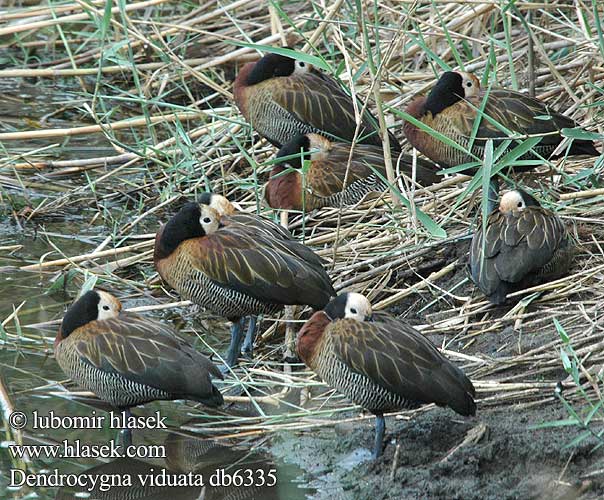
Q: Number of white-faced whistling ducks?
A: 8